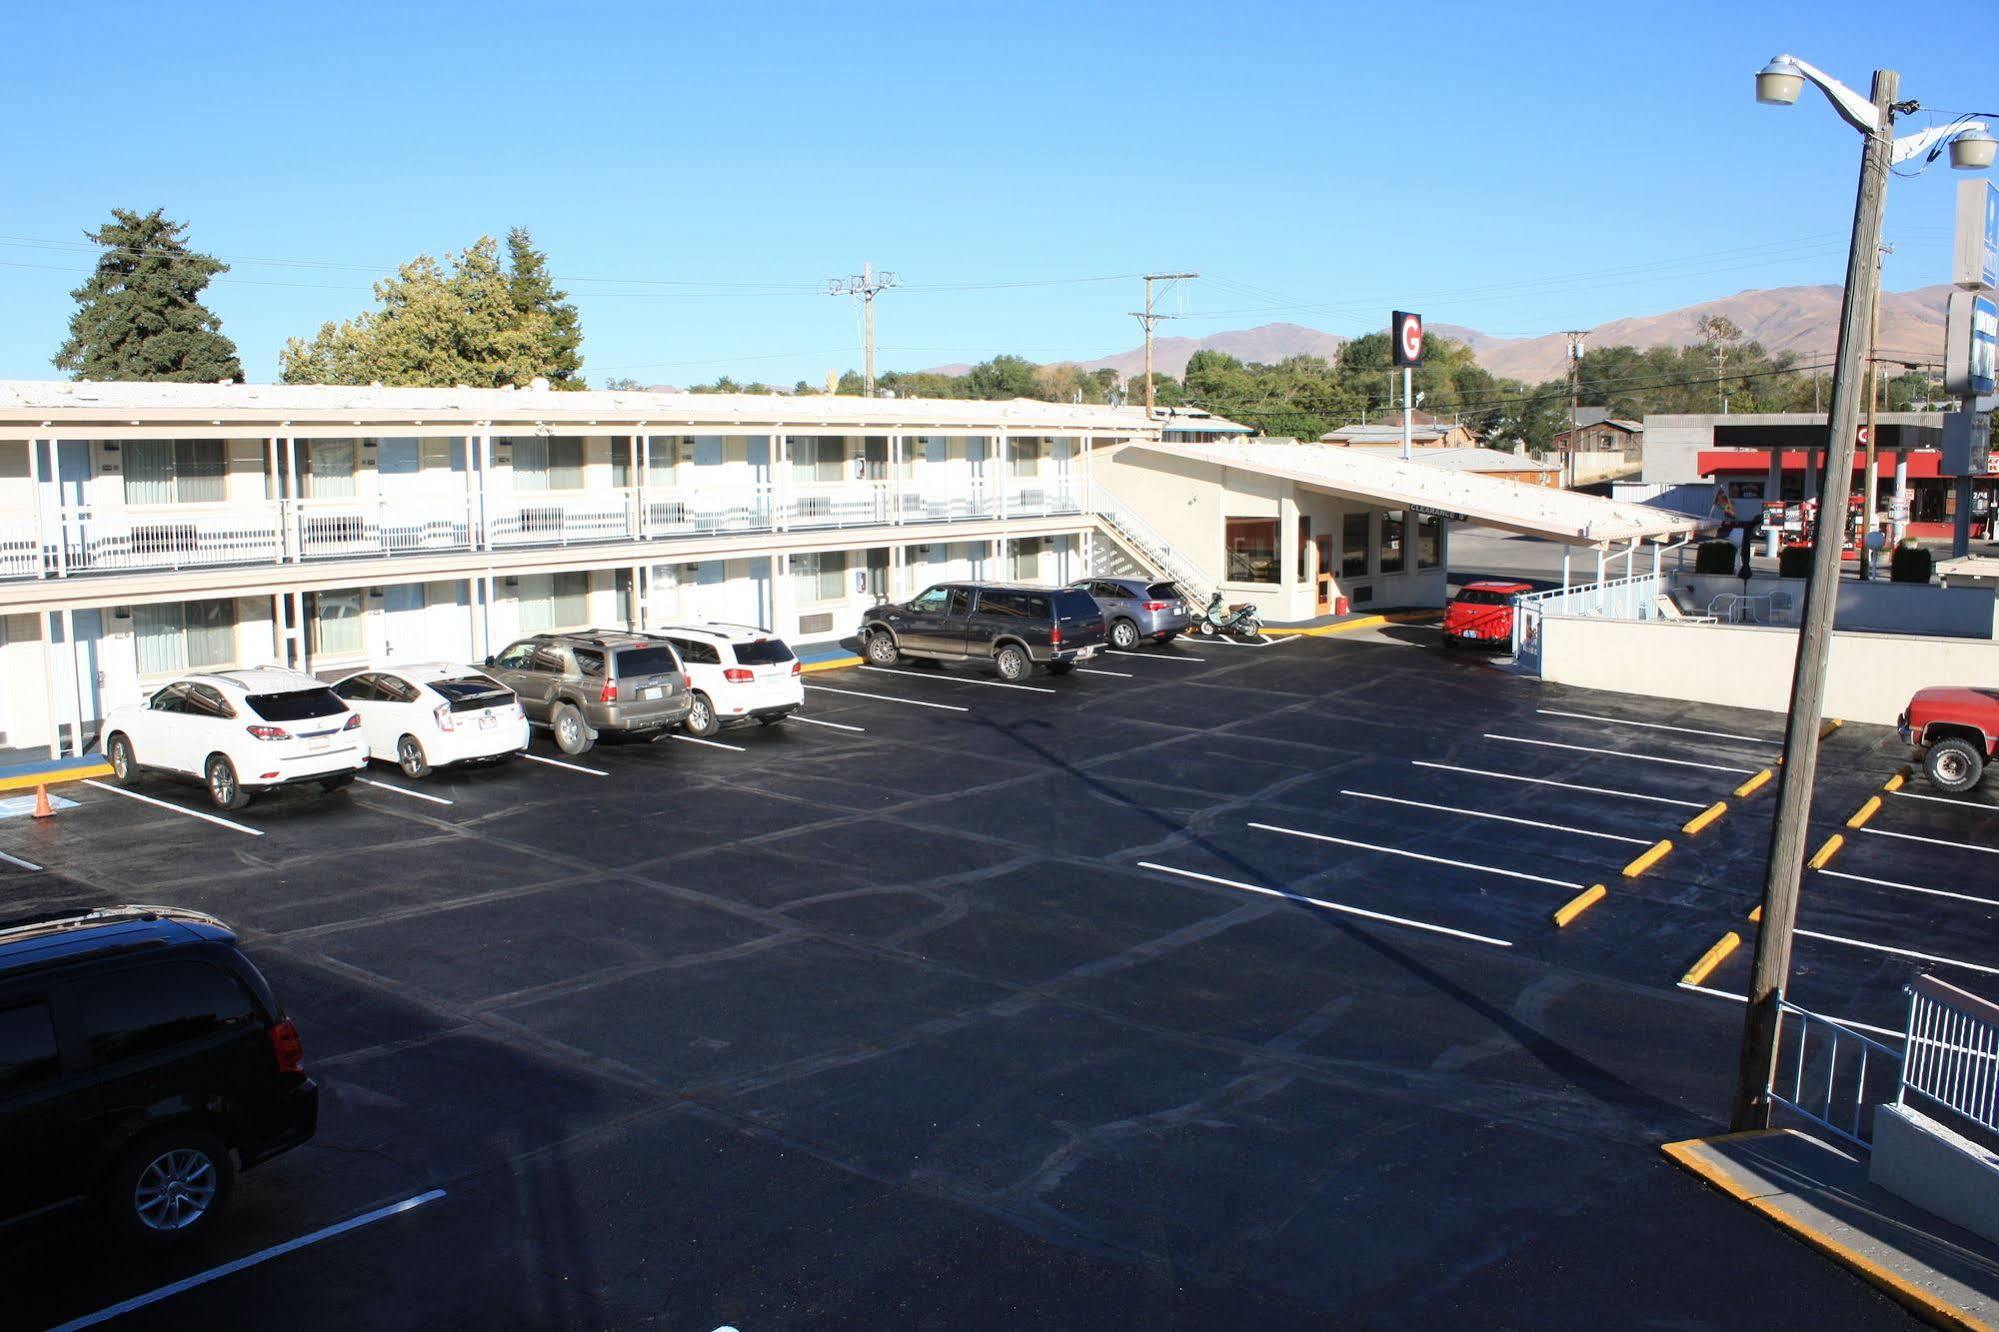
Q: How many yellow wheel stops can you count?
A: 11